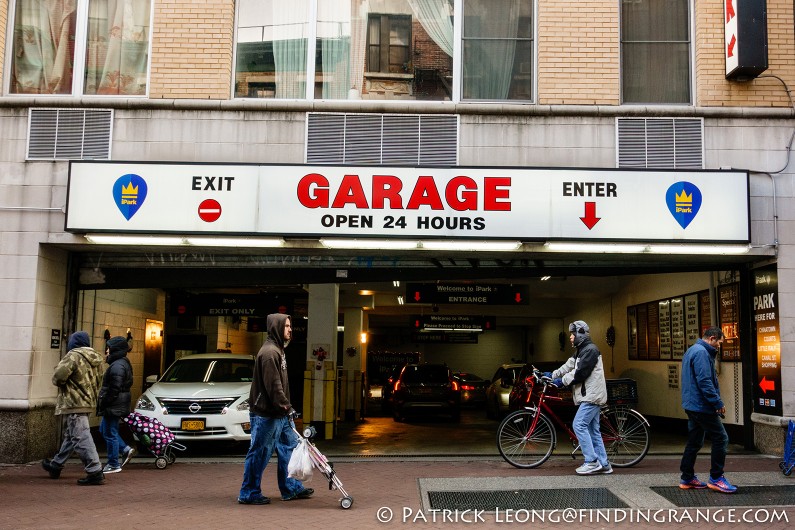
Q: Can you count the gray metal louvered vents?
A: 3